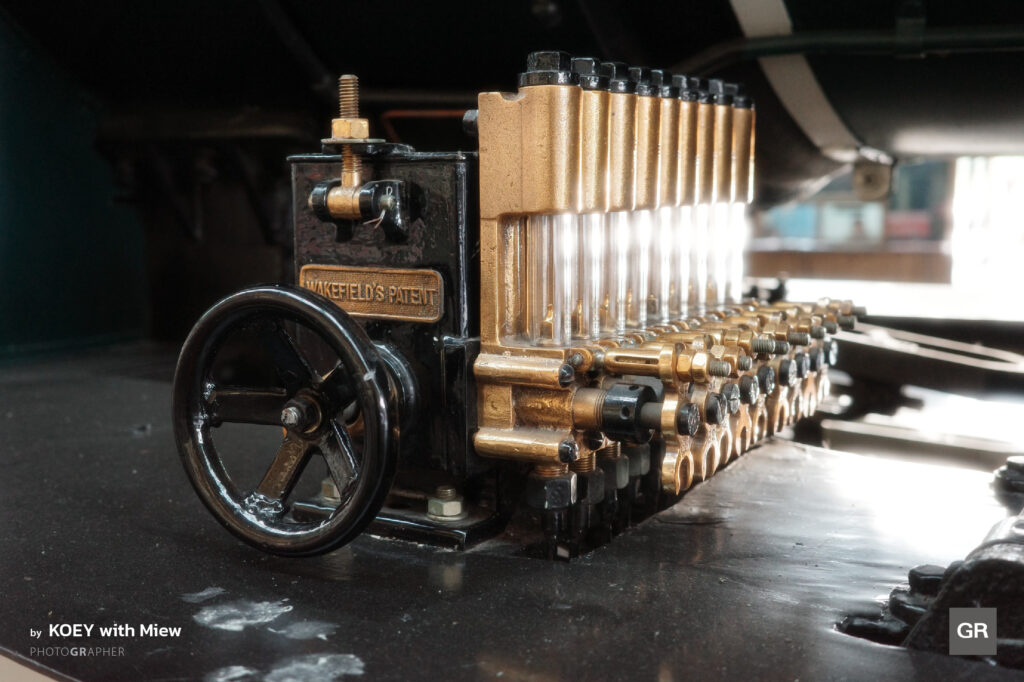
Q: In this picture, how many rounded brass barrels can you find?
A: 9